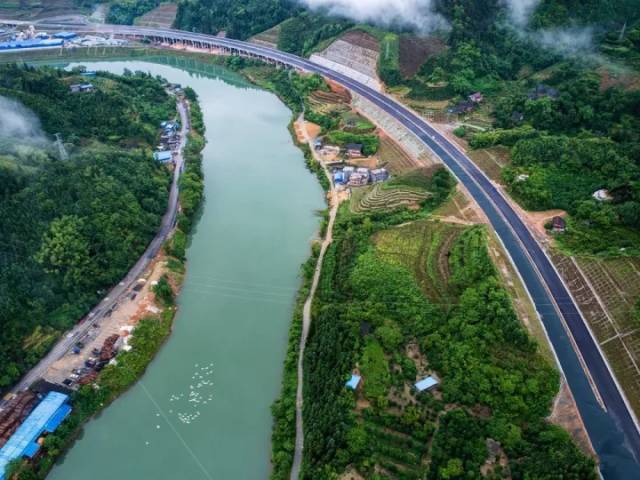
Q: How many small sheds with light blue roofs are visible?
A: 2